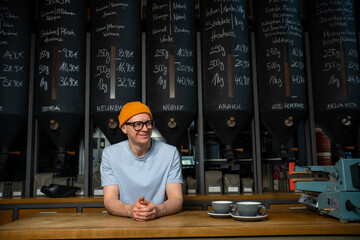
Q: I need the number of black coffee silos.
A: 7